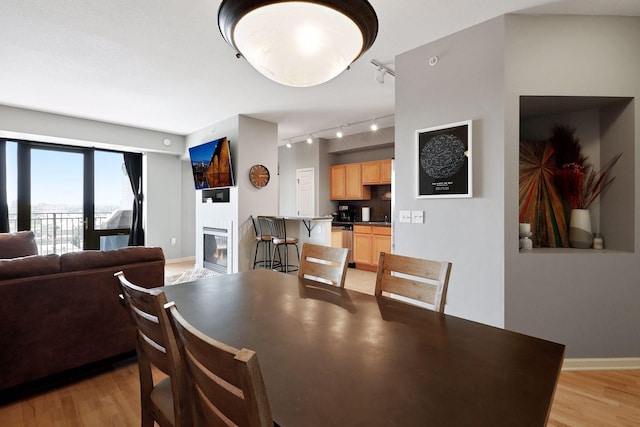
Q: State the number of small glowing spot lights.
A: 4